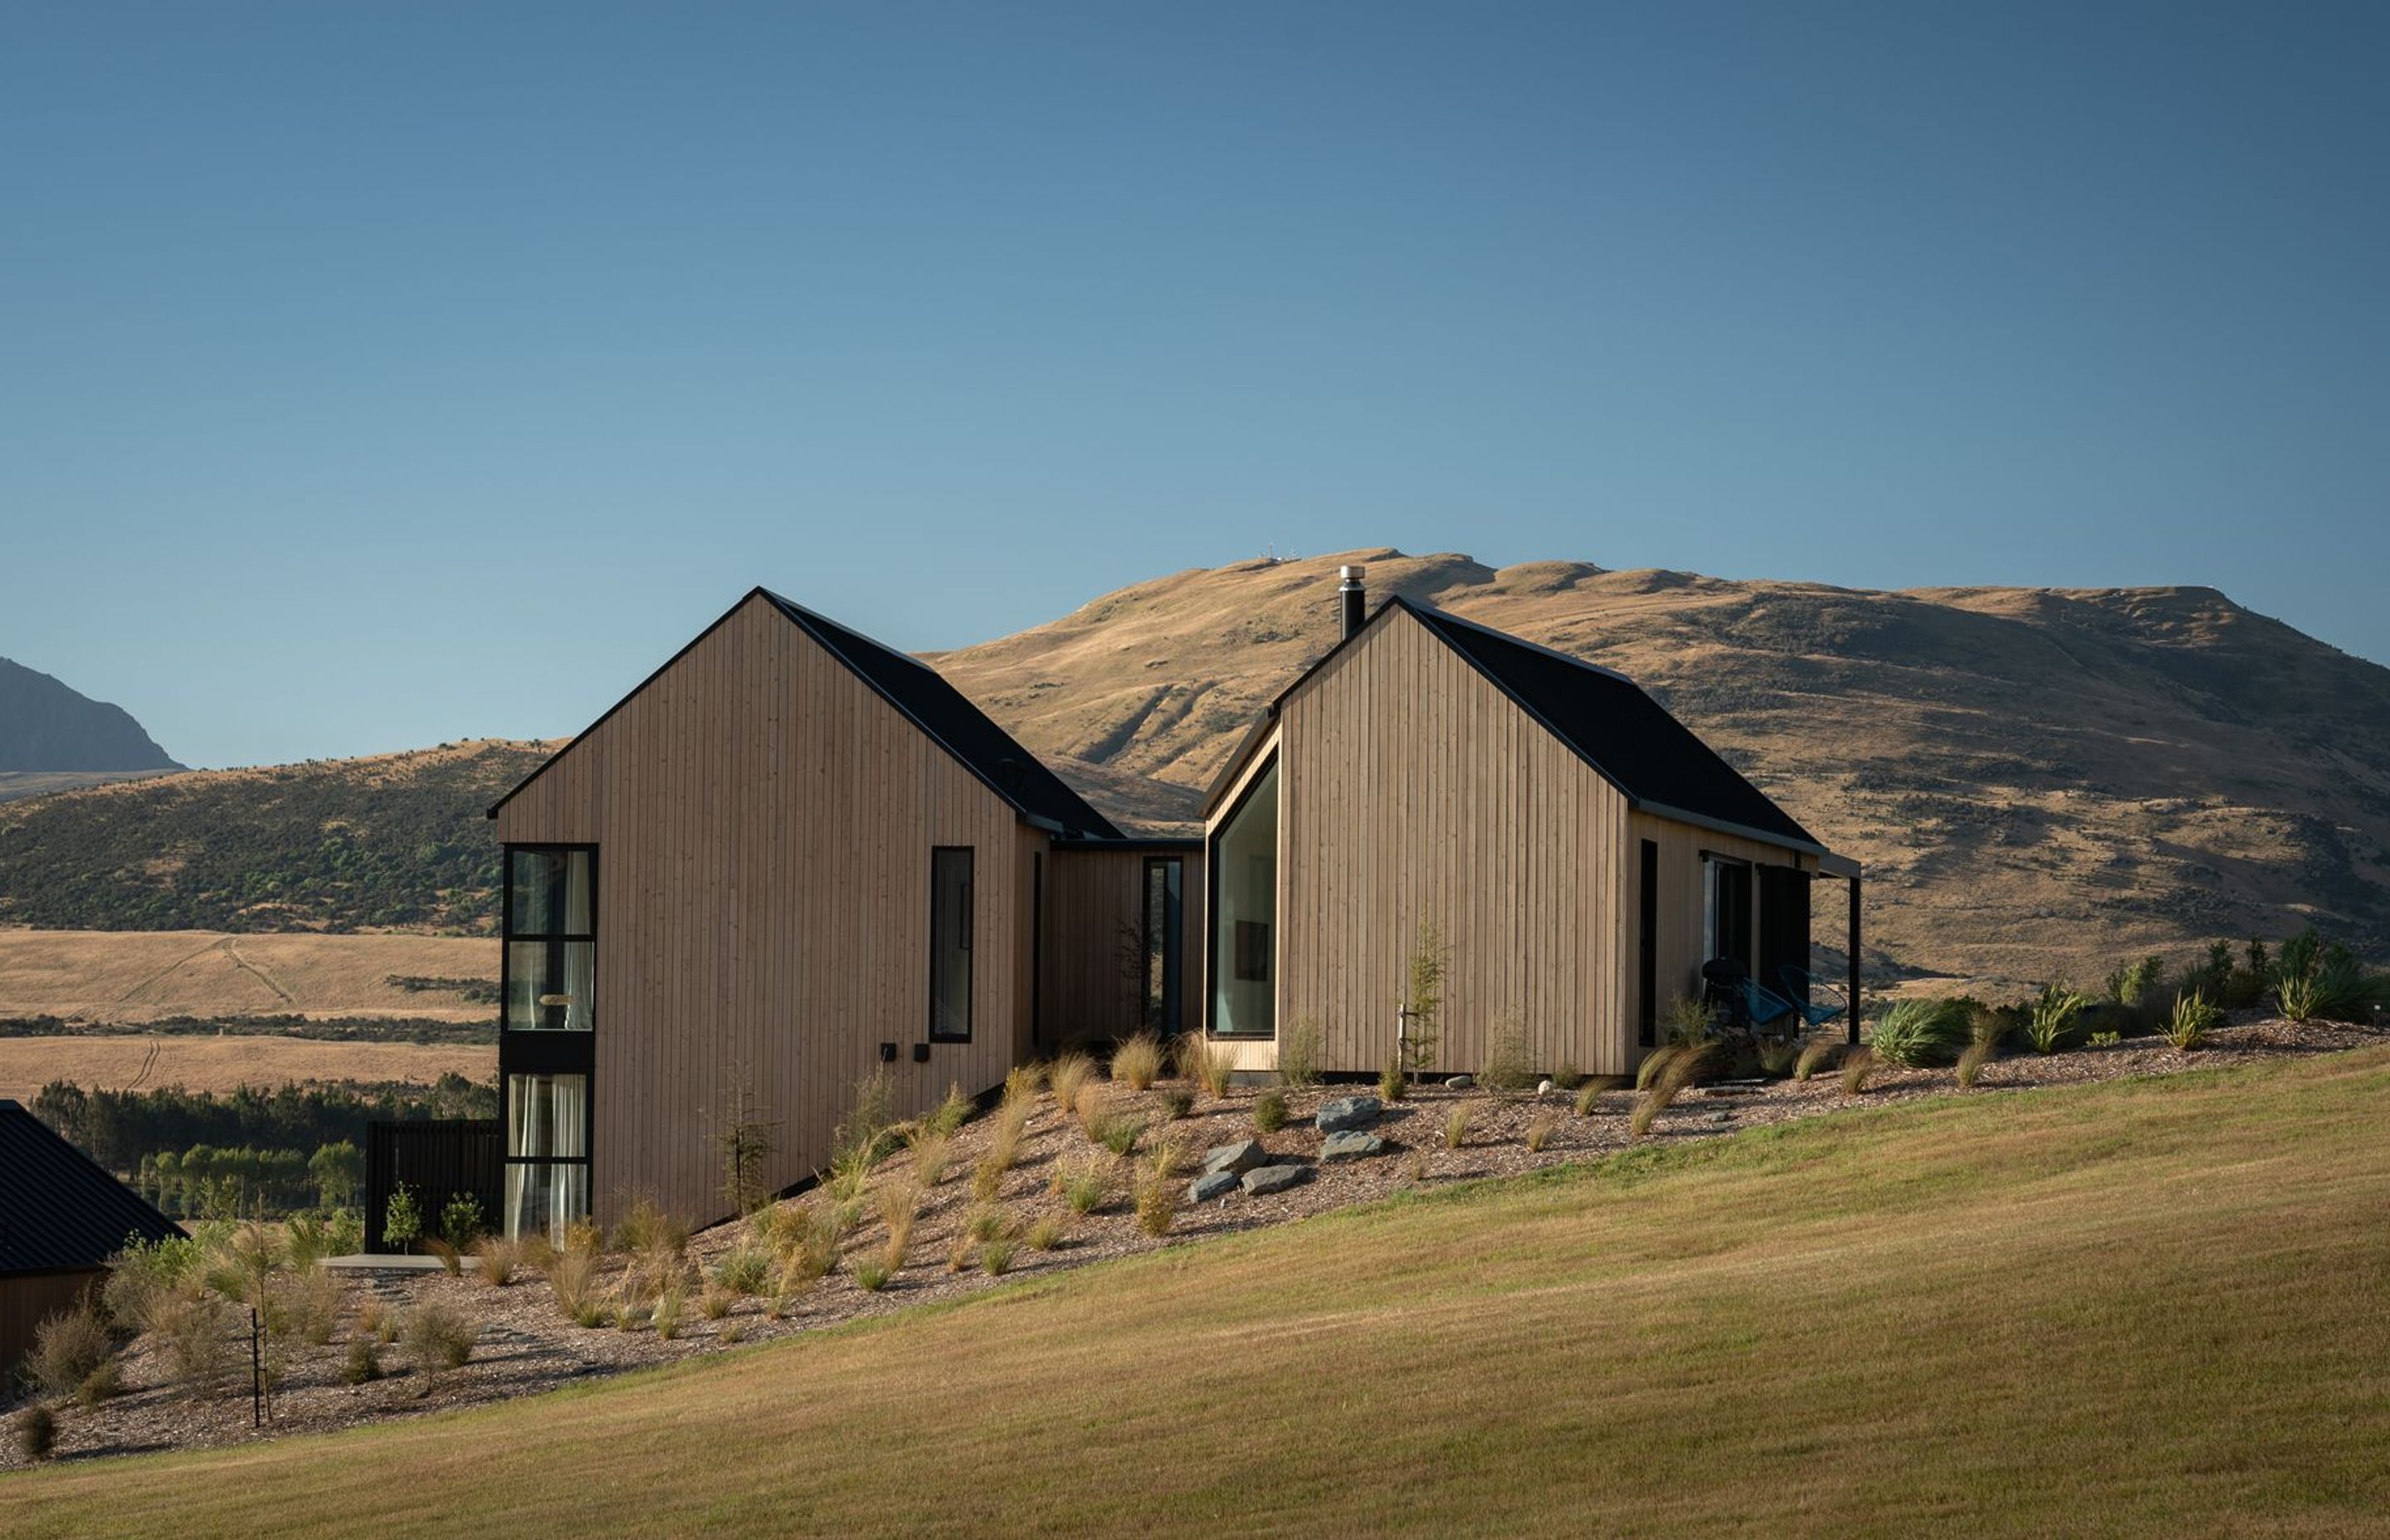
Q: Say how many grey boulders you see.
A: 5